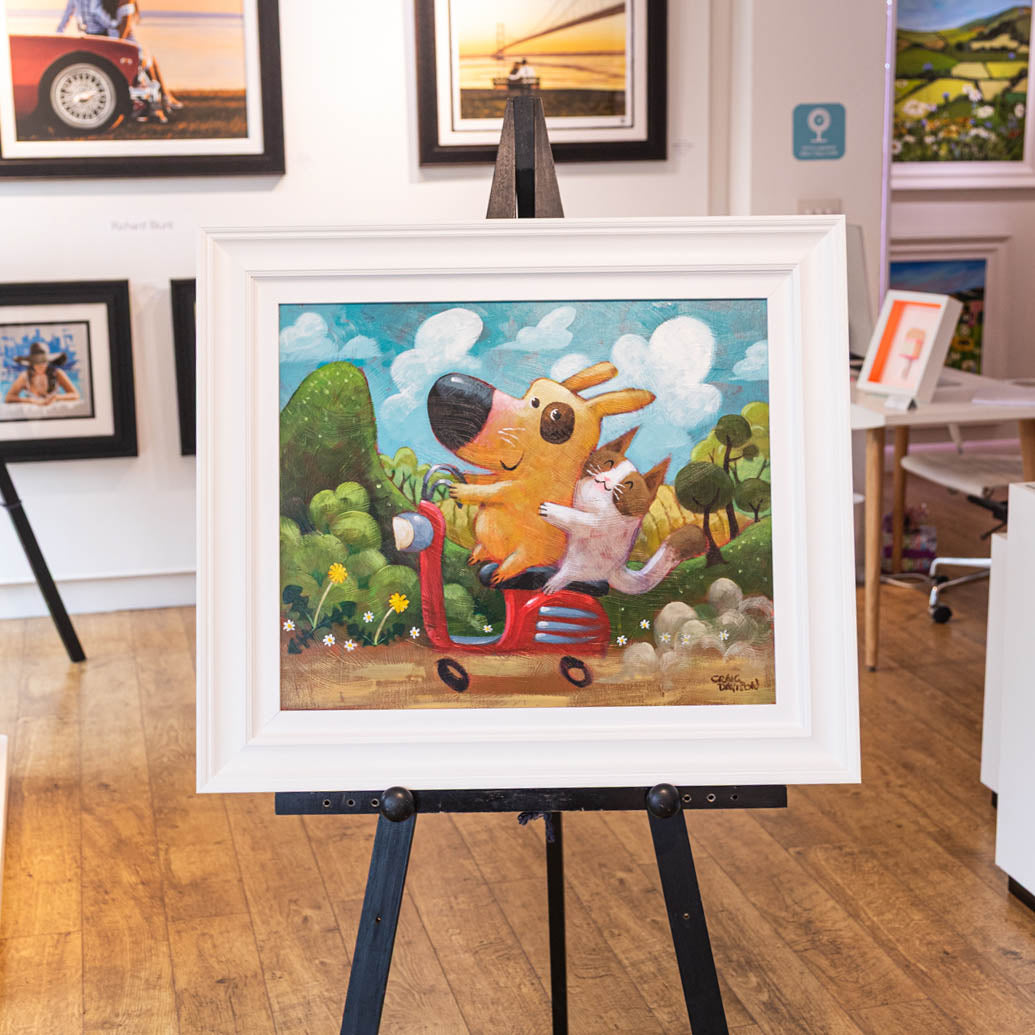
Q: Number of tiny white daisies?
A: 11